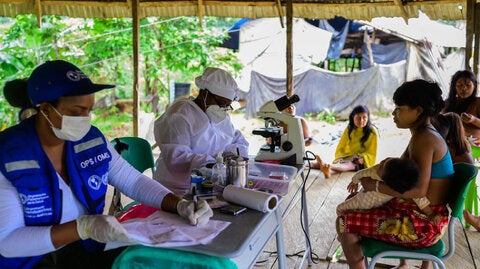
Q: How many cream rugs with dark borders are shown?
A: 0